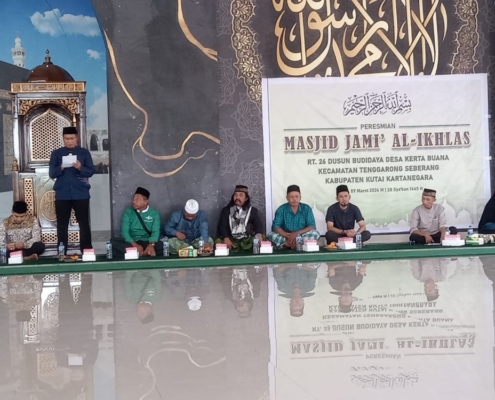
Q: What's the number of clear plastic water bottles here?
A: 10